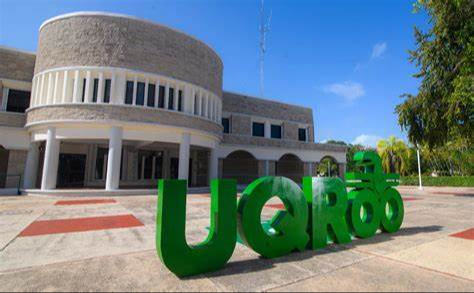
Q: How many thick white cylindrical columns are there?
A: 5